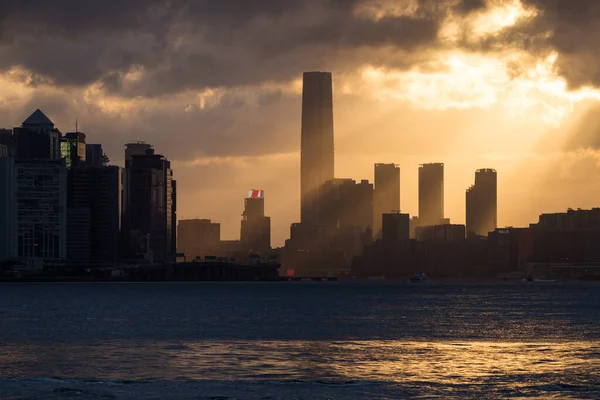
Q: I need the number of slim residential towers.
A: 3